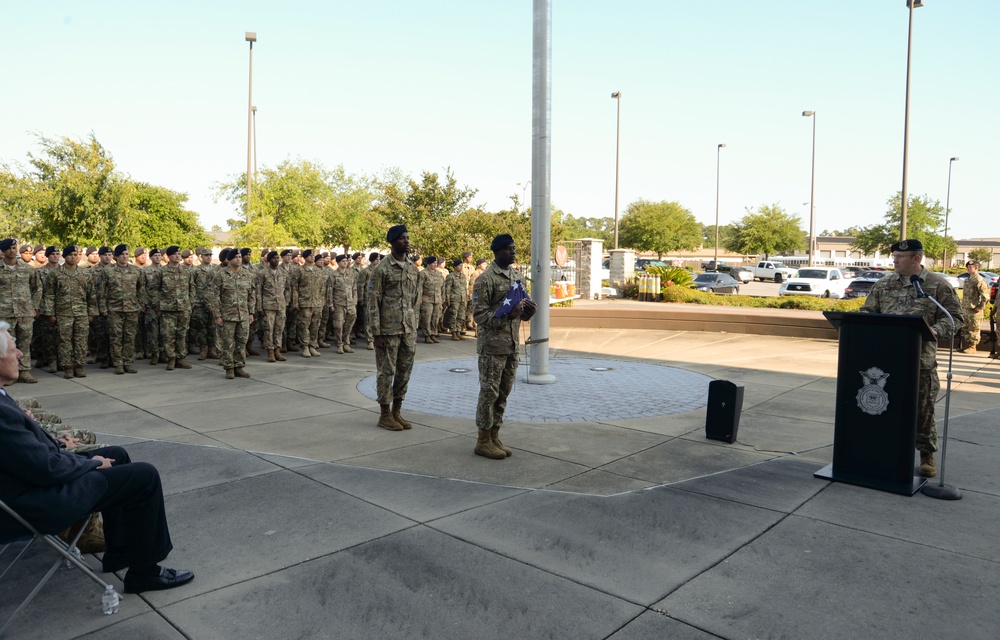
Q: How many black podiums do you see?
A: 1